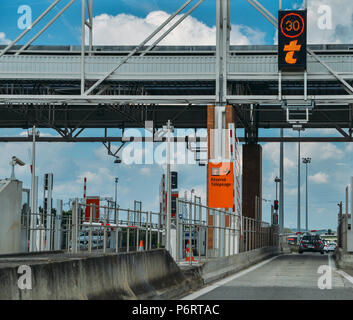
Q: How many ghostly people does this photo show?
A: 0